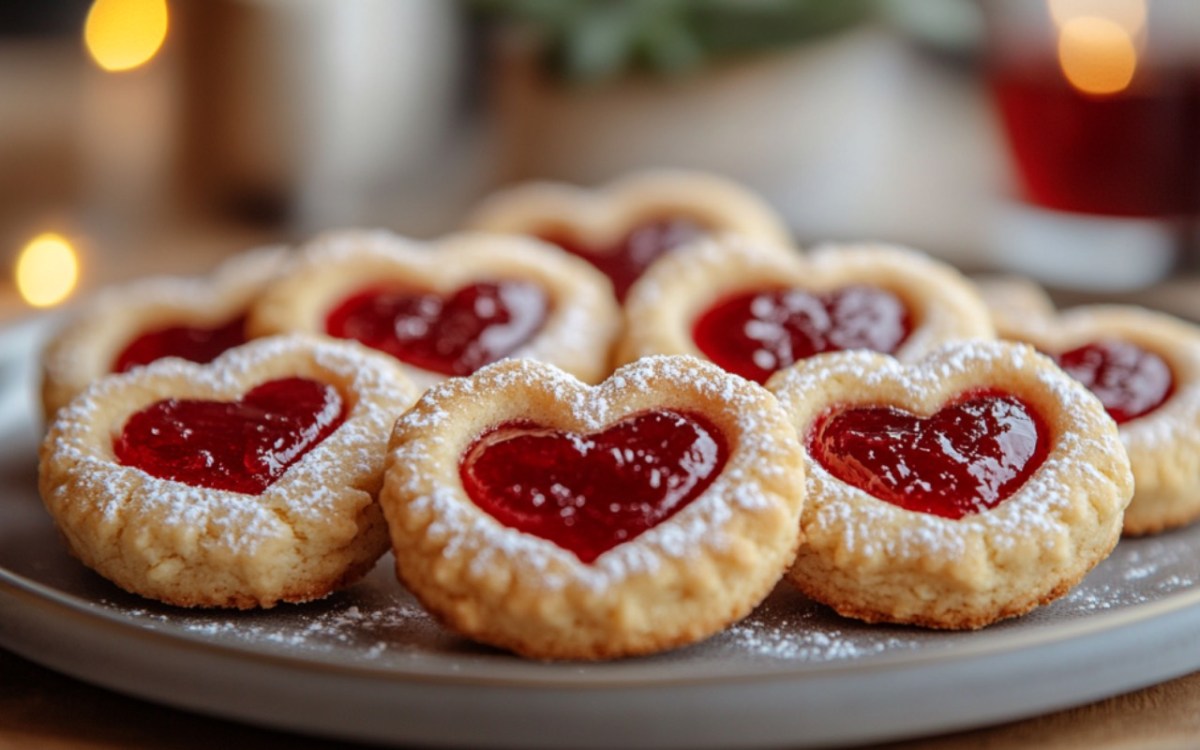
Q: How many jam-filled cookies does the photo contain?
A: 8